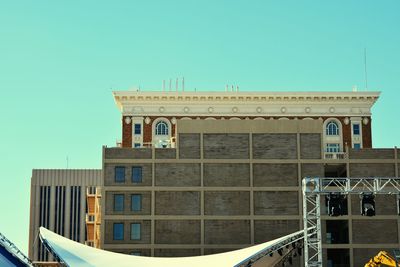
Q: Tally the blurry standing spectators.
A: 0